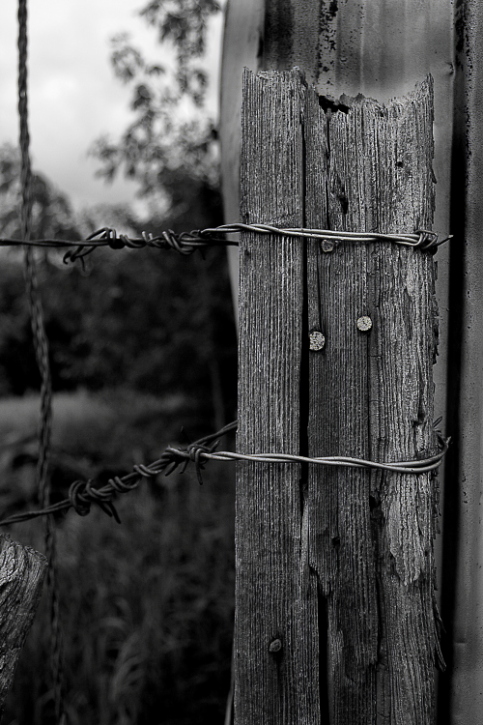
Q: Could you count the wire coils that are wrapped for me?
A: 2